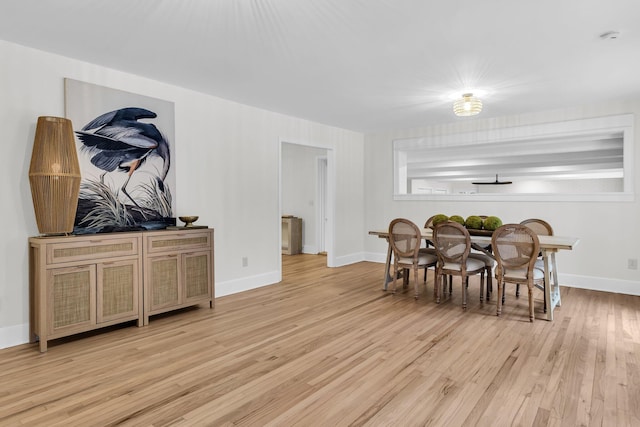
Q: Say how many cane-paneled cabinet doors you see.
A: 4